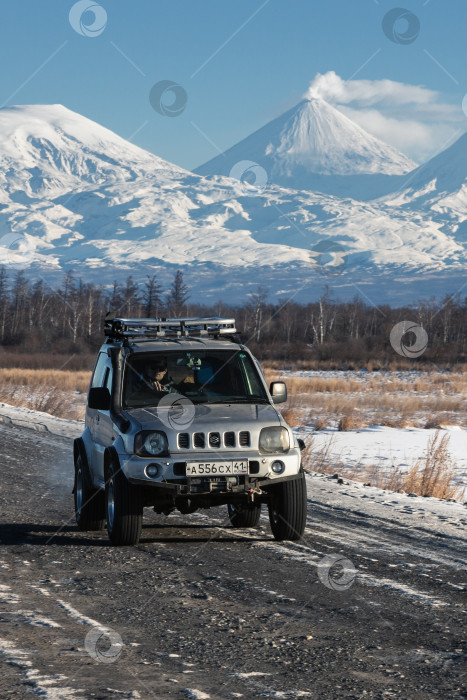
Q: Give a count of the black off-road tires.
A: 4